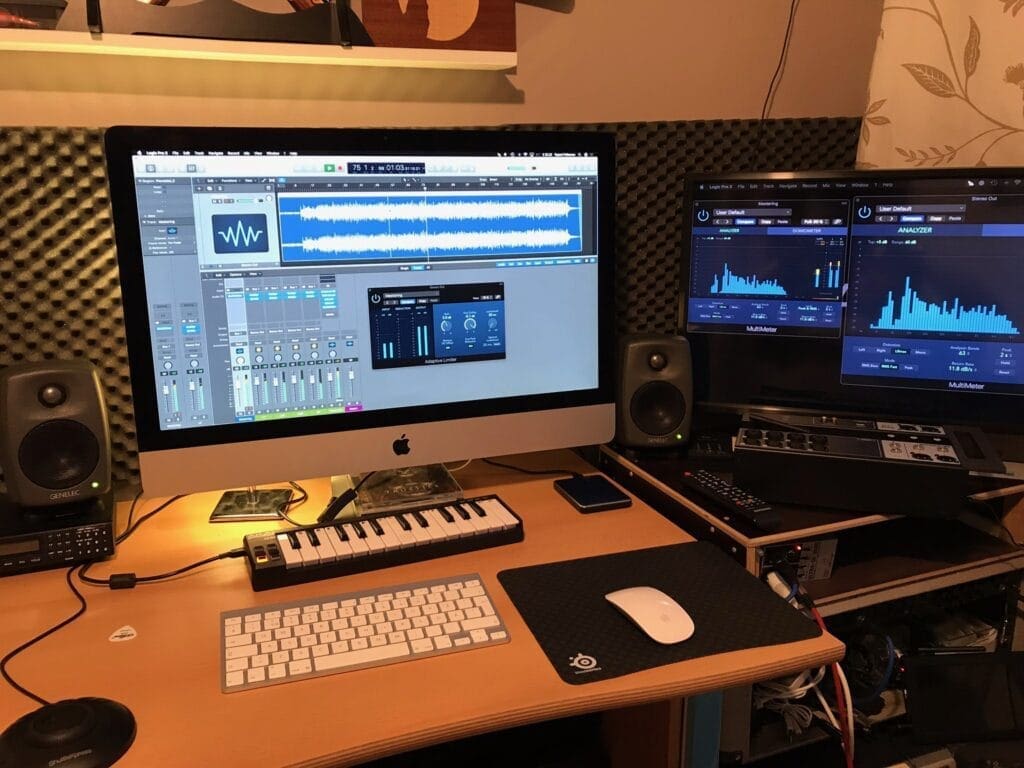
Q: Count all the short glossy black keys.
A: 10